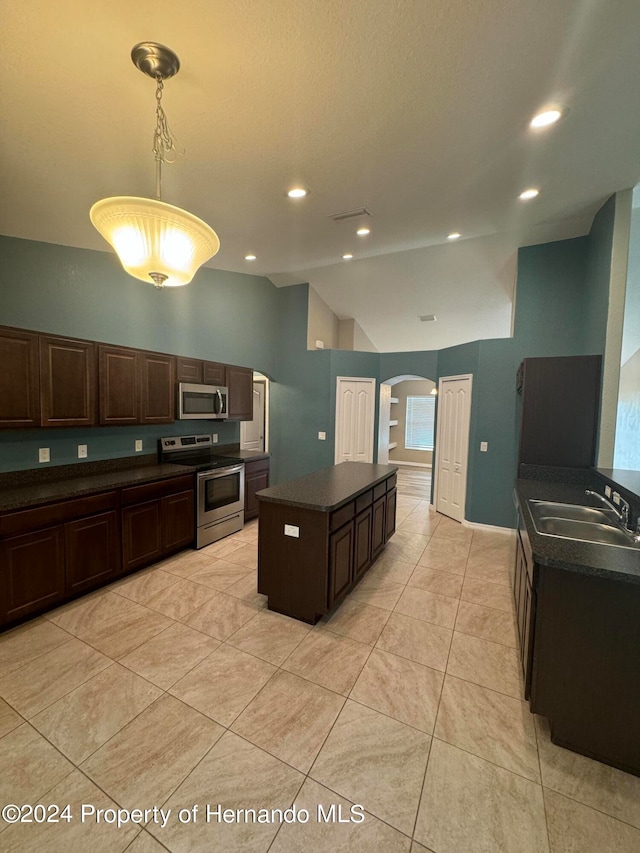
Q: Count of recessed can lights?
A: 7